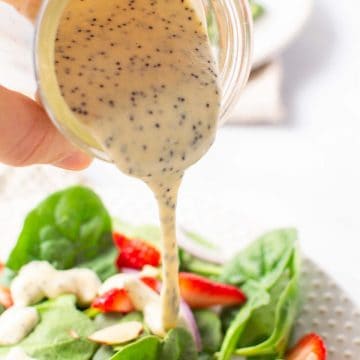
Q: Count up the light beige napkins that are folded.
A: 1